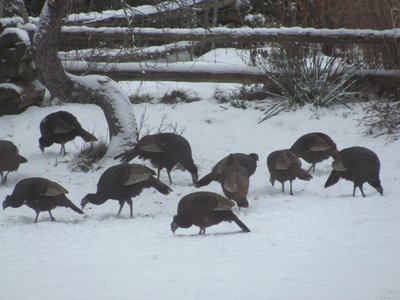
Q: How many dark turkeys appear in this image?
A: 11